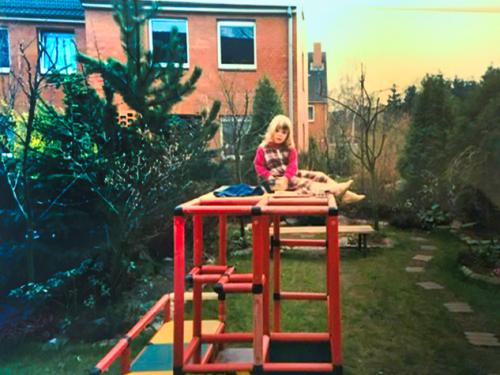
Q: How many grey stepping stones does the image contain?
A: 7